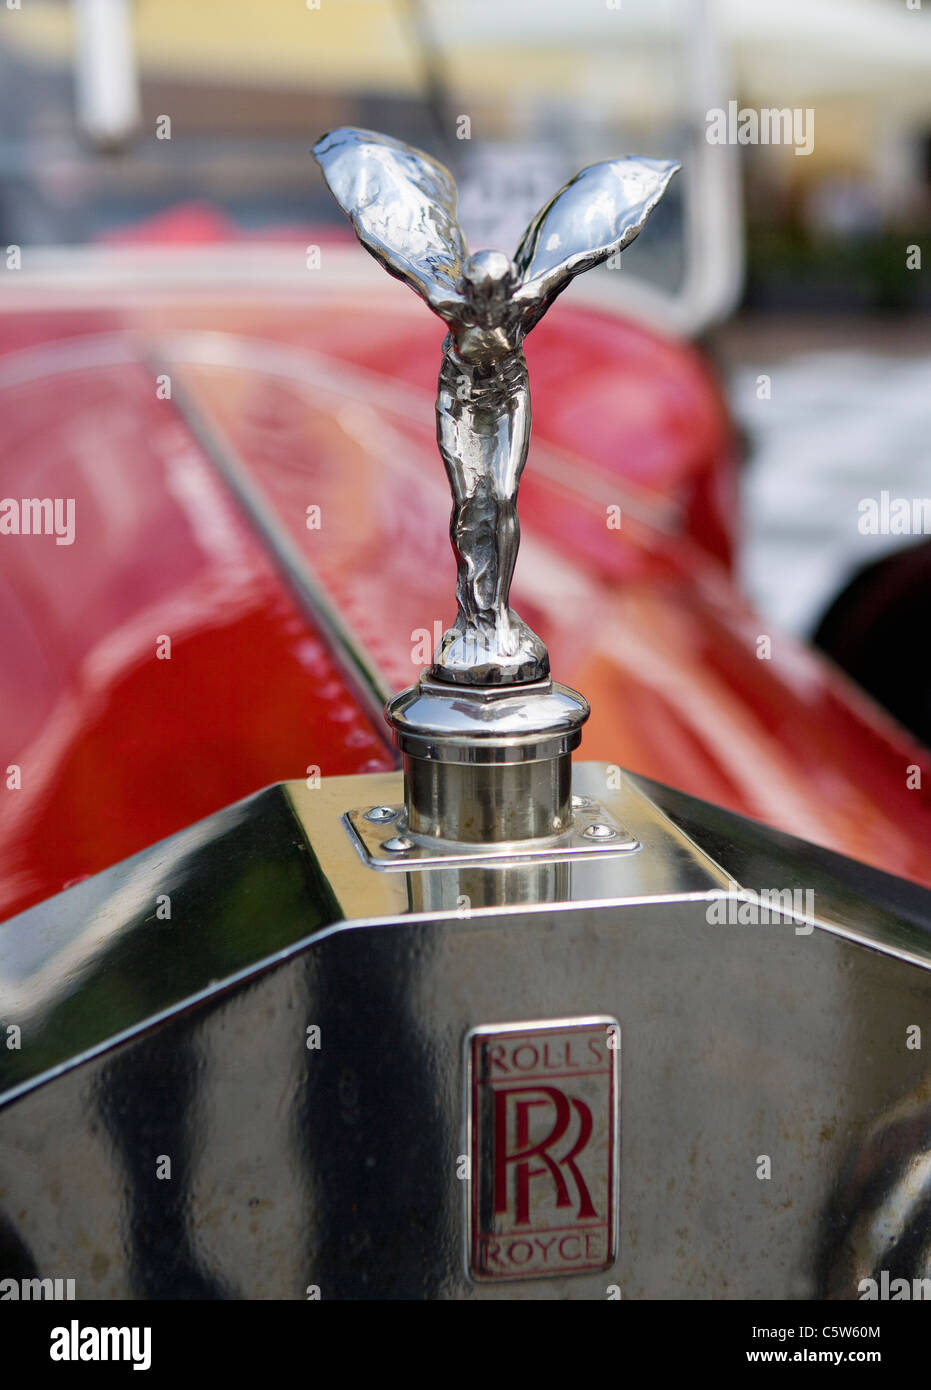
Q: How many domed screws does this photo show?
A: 4